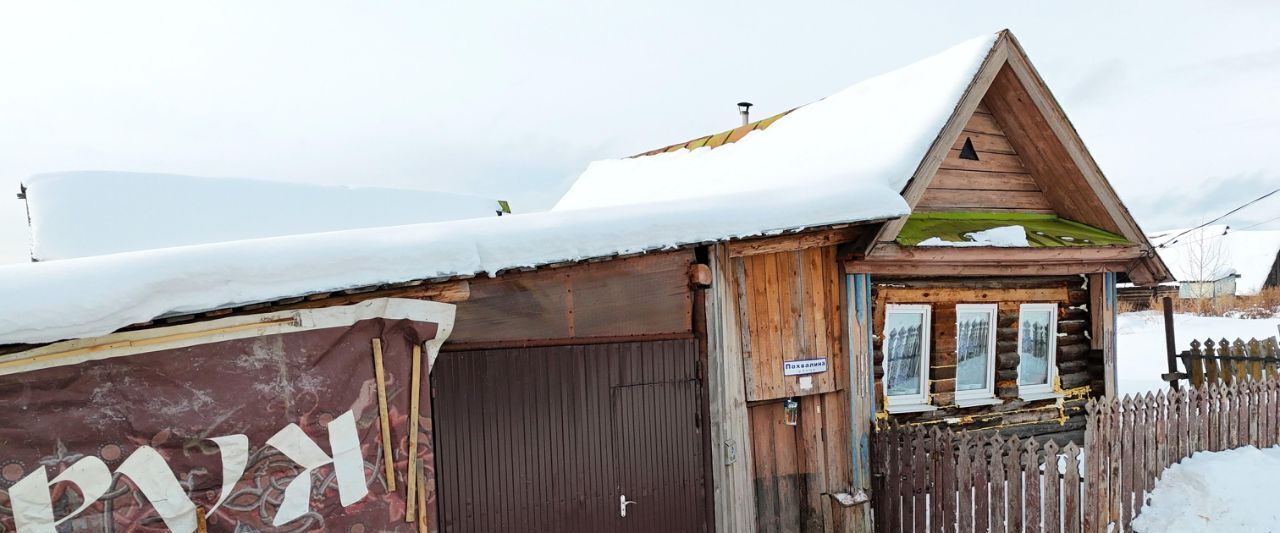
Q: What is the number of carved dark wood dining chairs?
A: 0